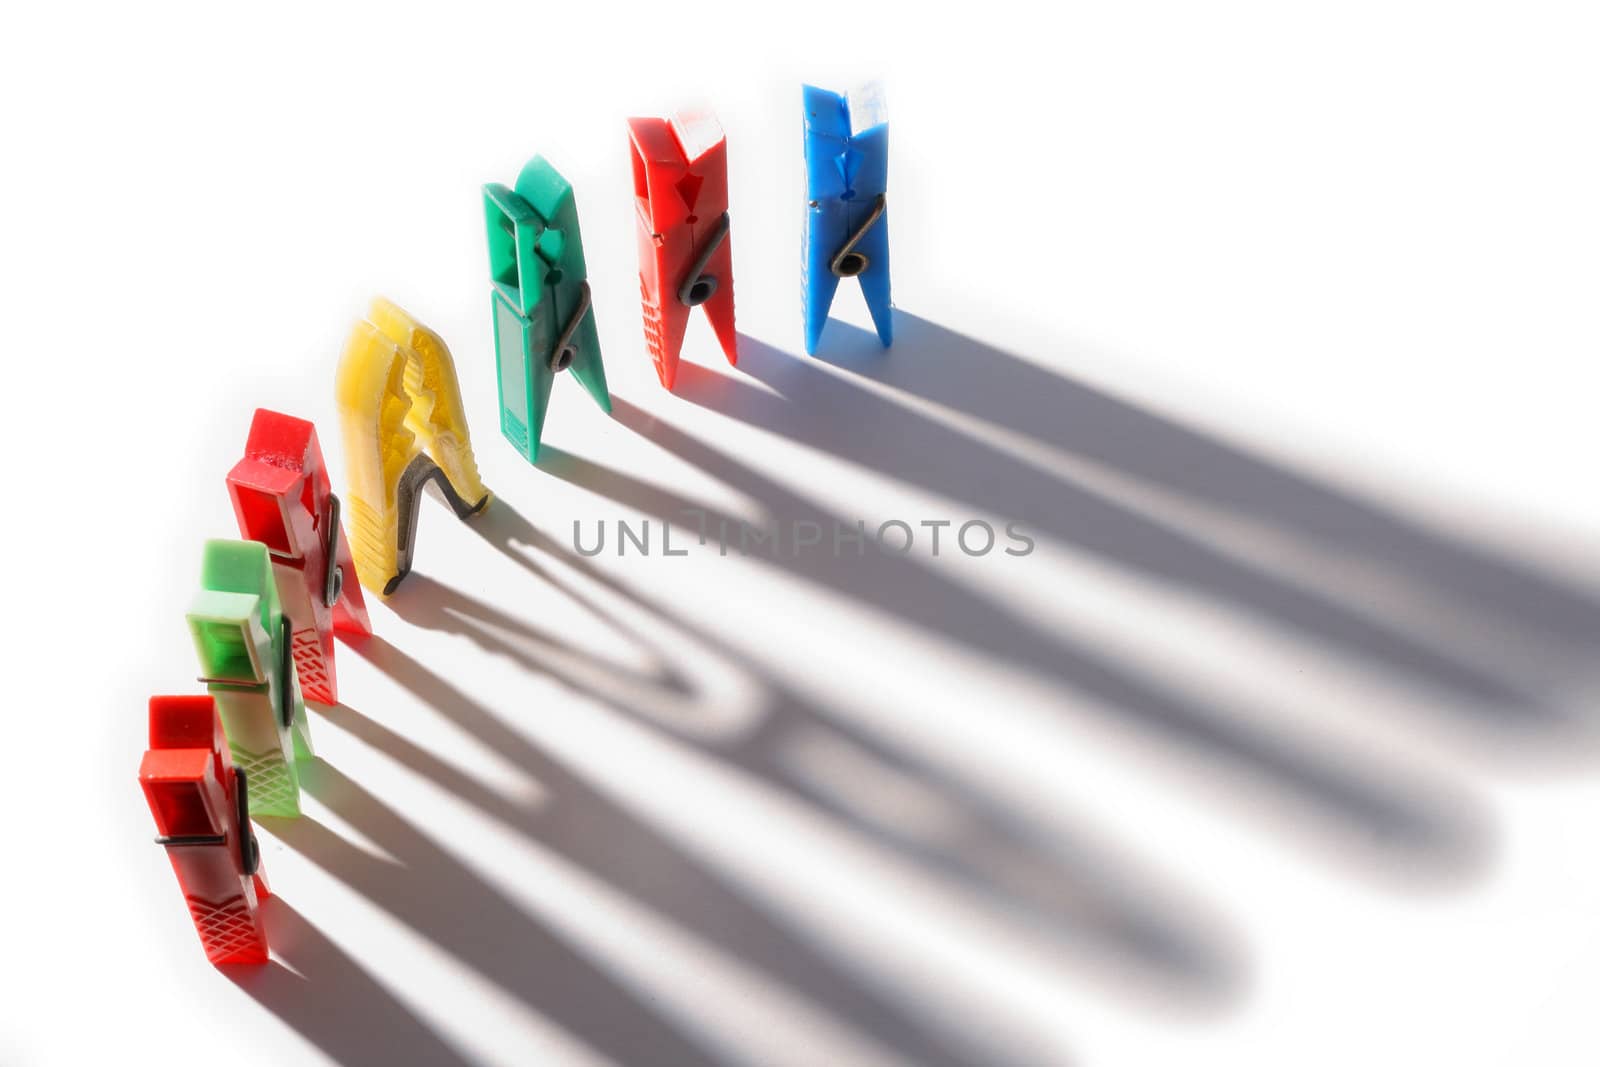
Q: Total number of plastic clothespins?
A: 7